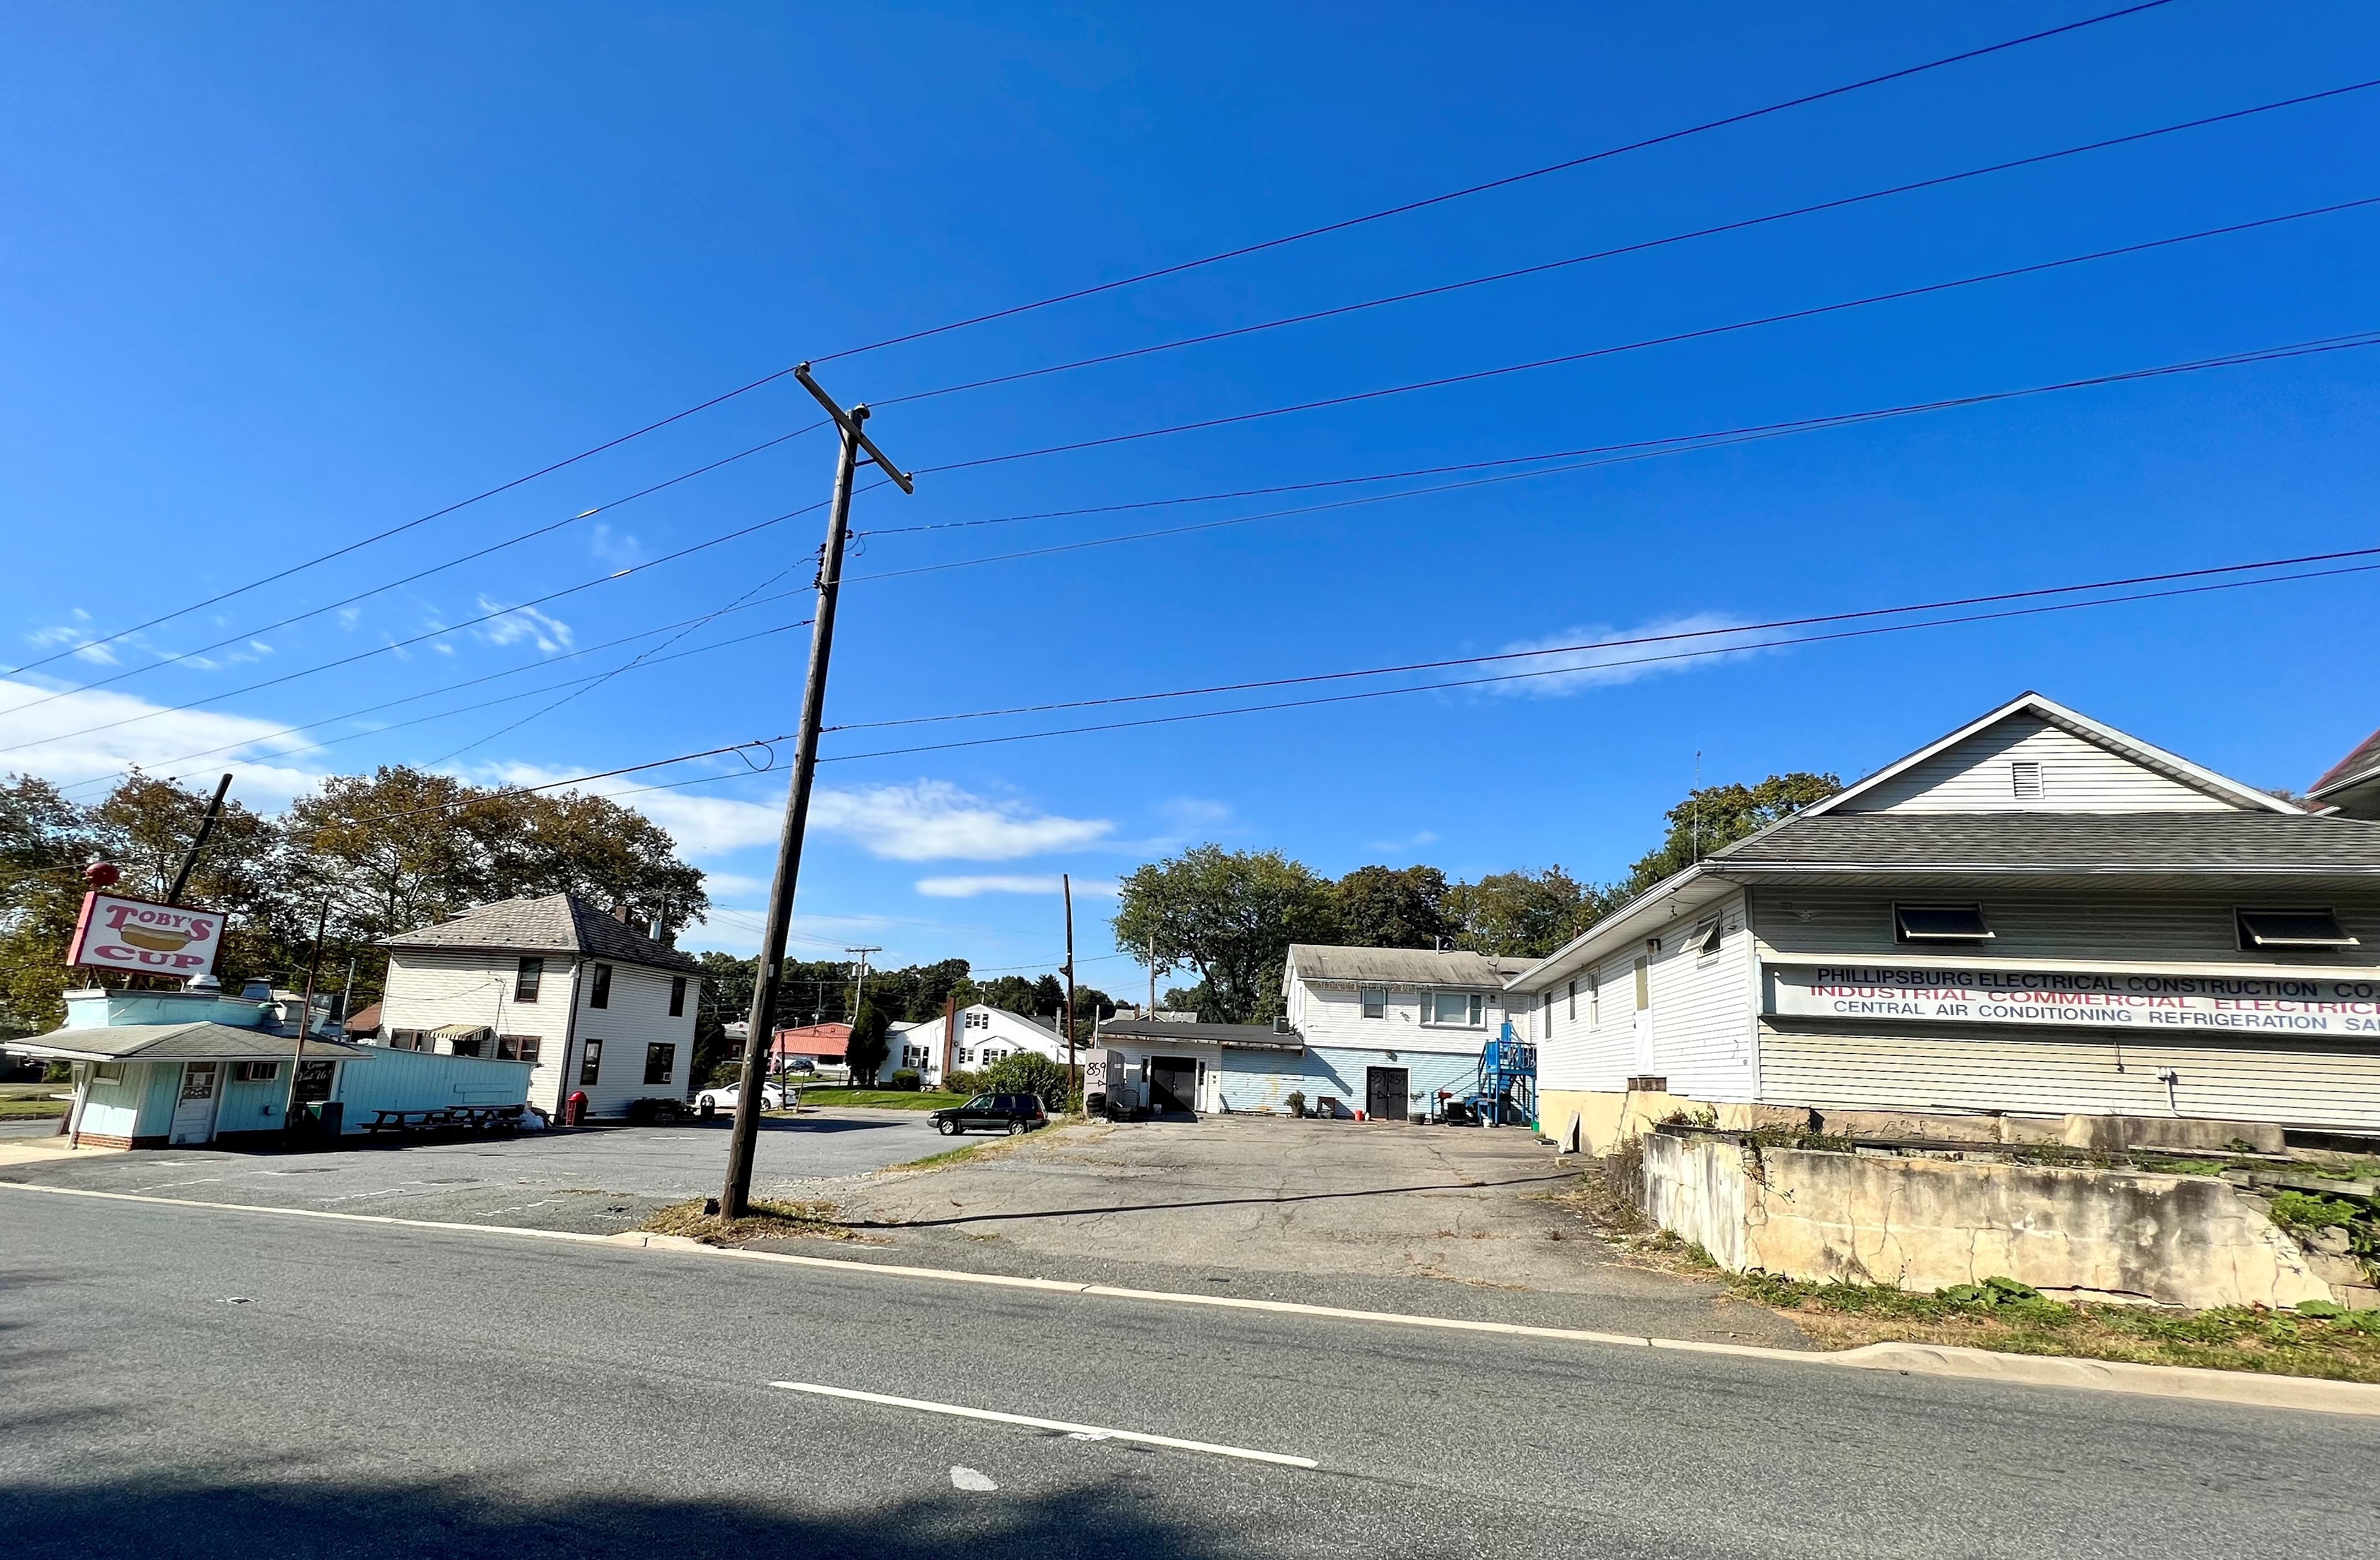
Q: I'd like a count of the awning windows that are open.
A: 3